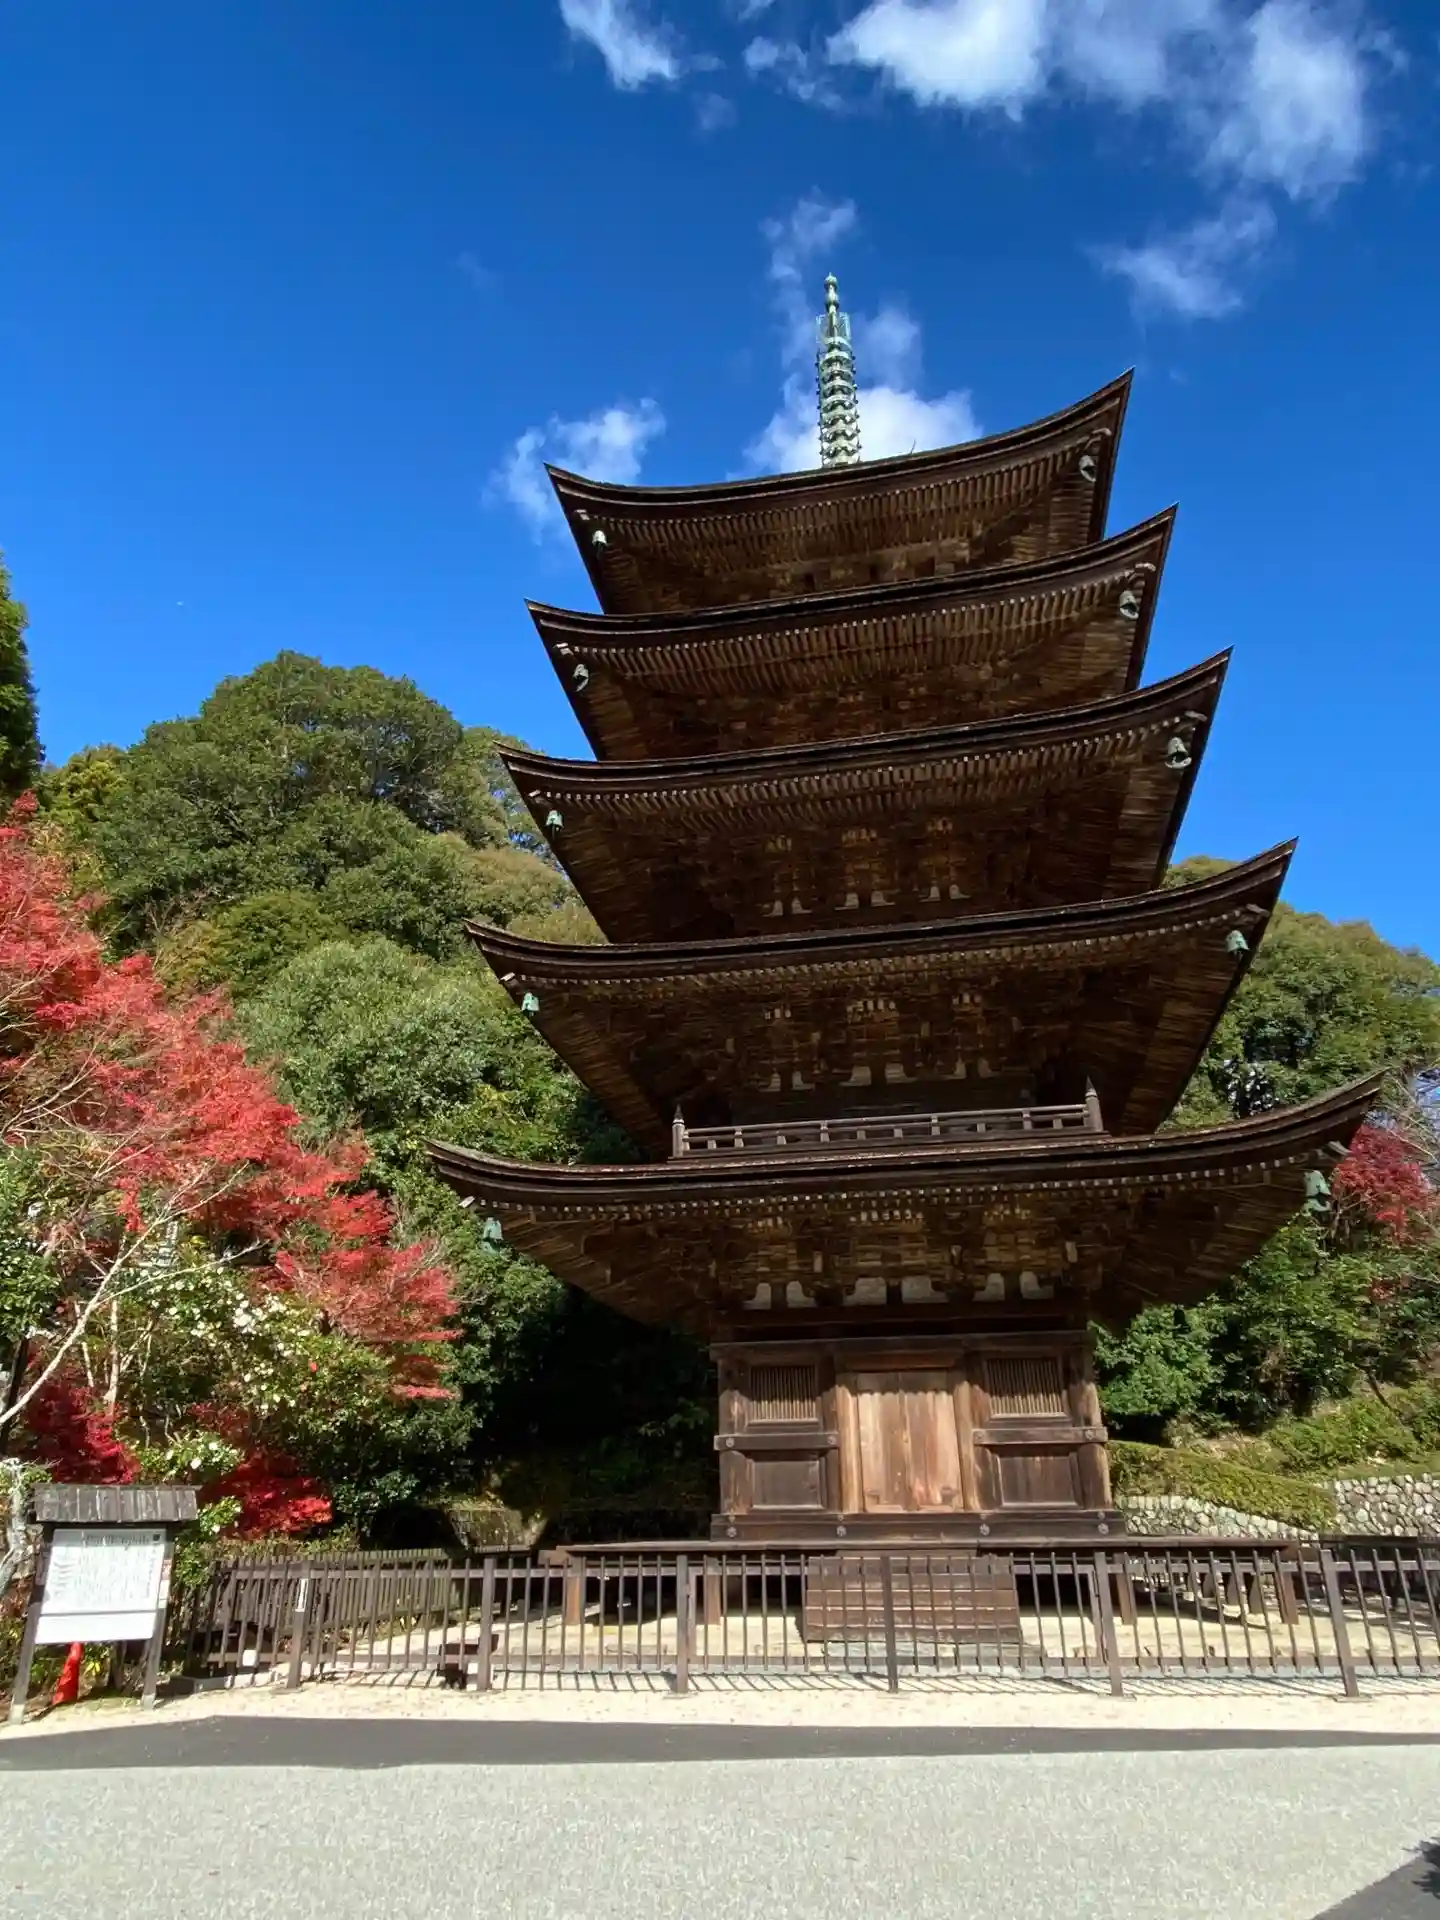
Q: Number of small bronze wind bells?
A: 10